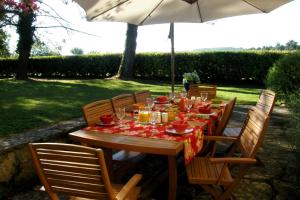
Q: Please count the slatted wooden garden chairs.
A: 8